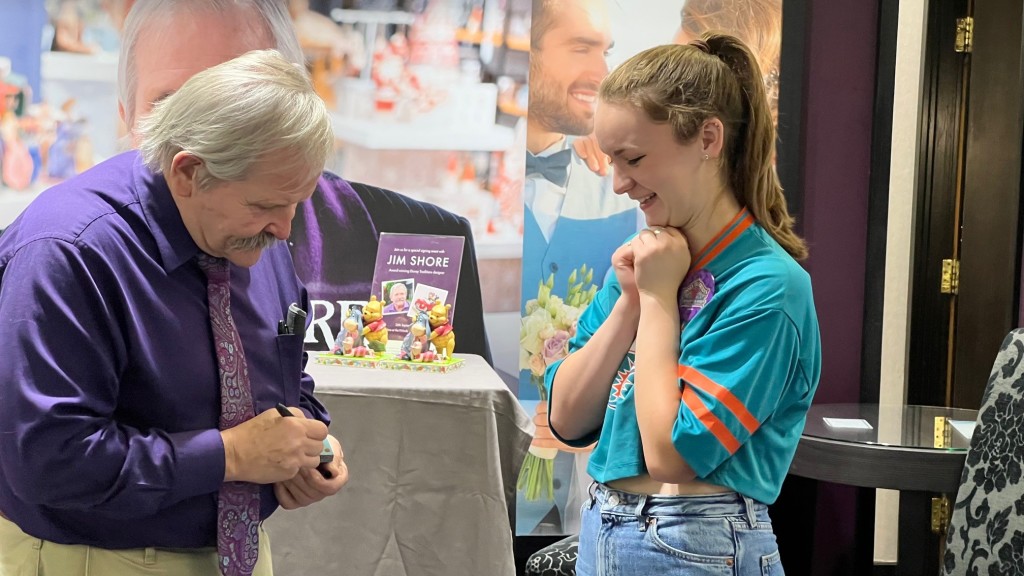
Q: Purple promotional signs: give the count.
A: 1